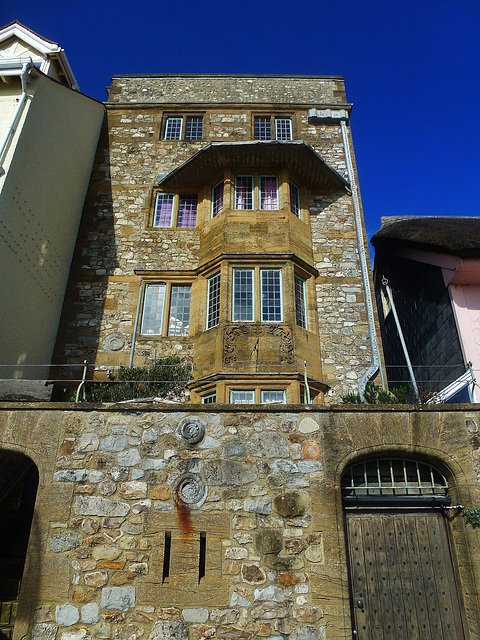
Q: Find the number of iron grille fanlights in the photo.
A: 1